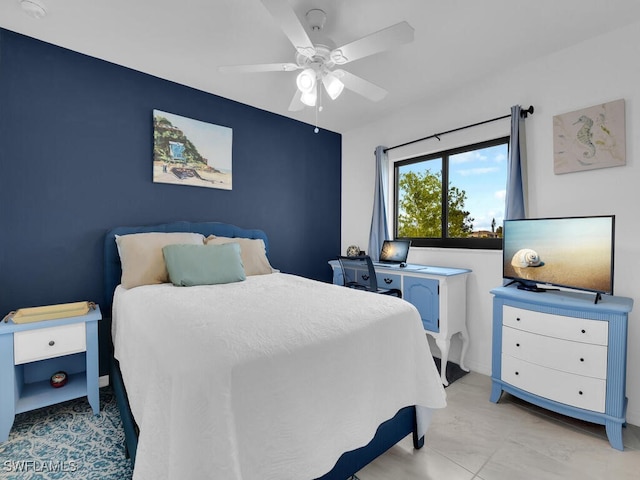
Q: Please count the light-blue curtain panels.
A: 2